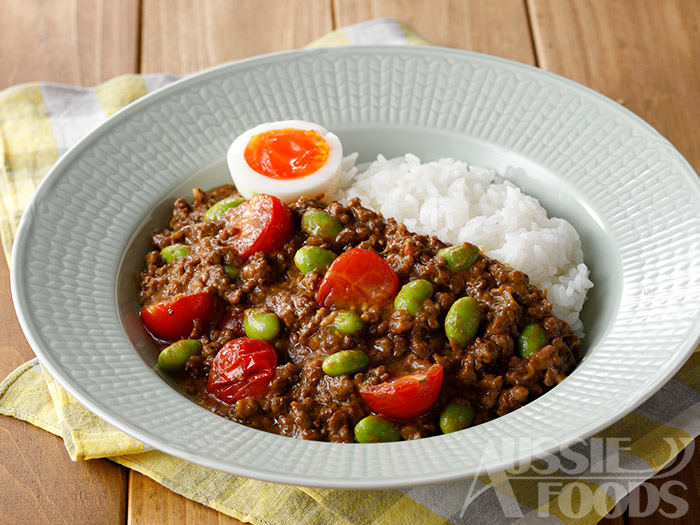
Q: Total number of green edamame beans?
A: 15